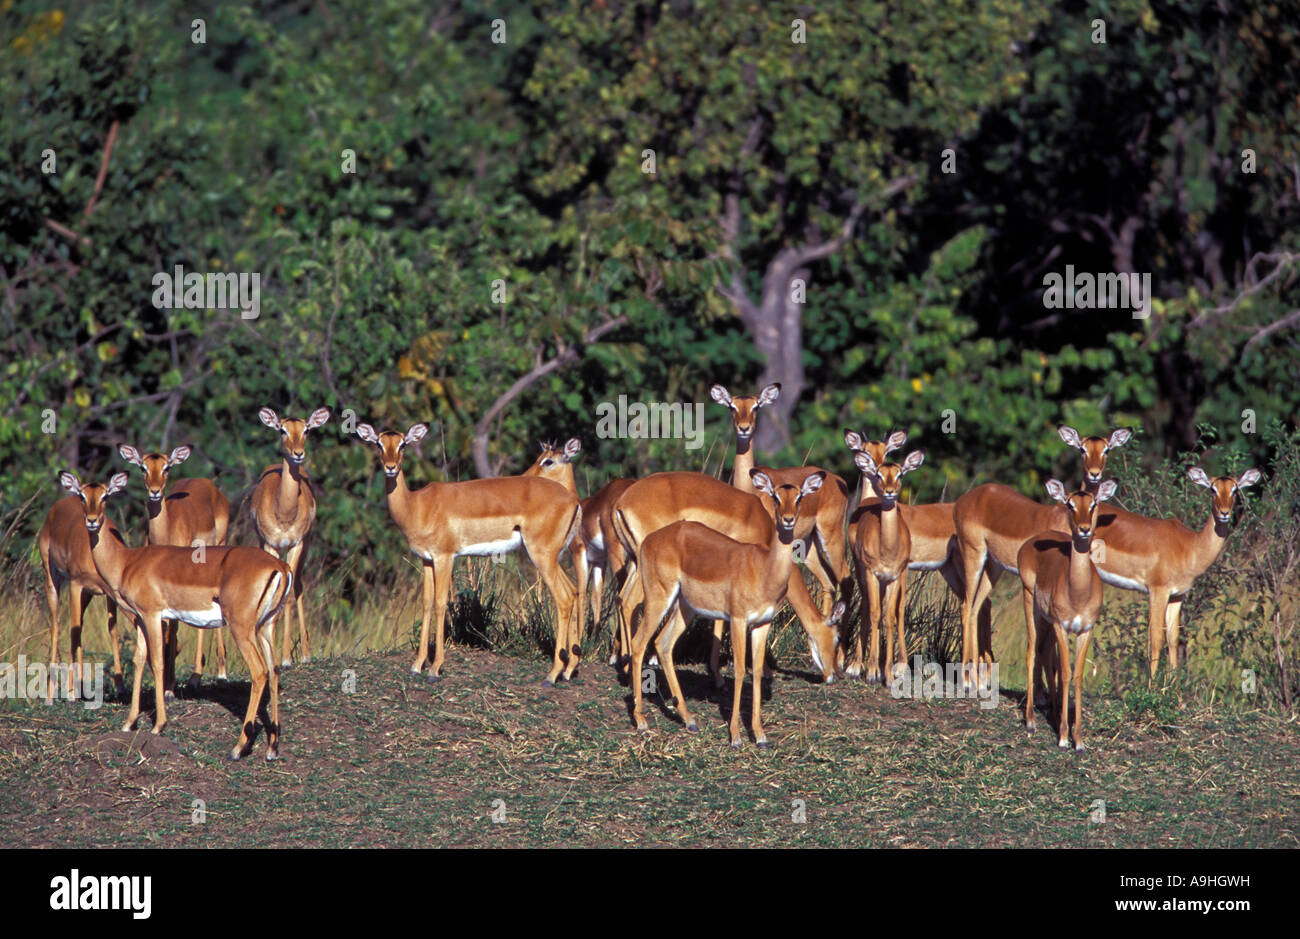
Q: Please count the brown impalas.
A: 14